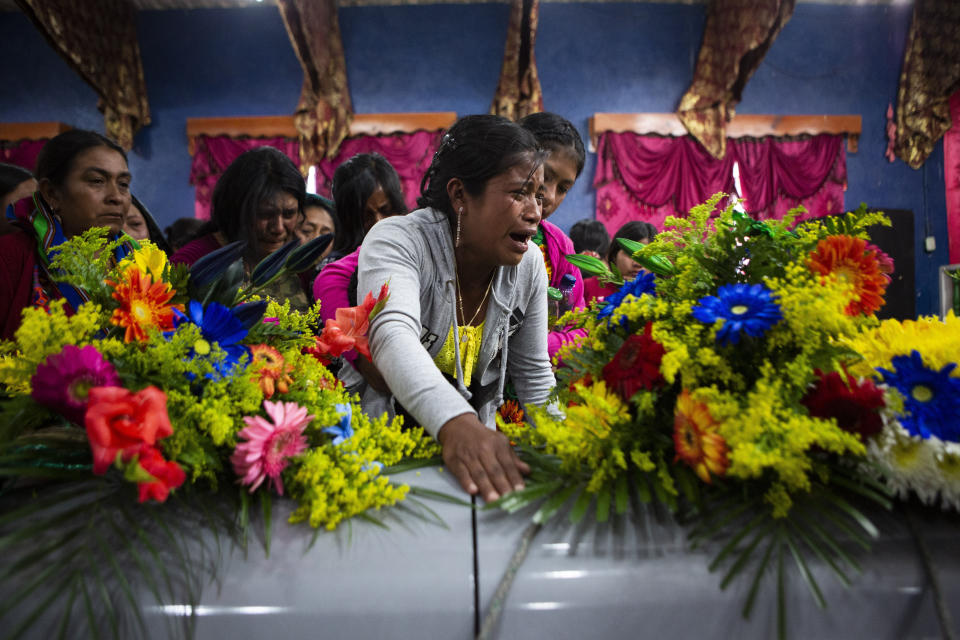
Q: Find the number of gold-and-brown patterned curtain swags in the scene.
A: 5